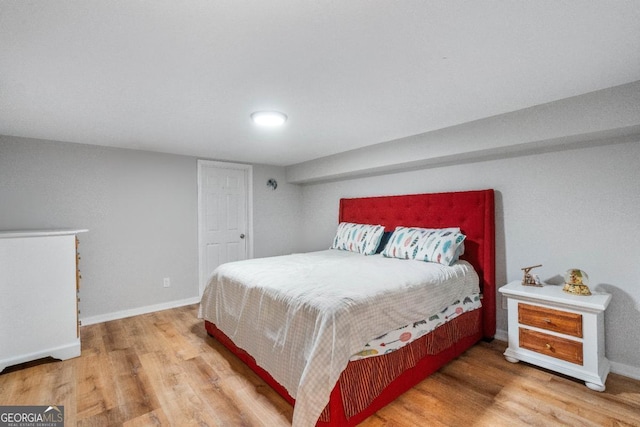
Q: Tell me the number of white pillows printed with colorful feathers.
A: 2